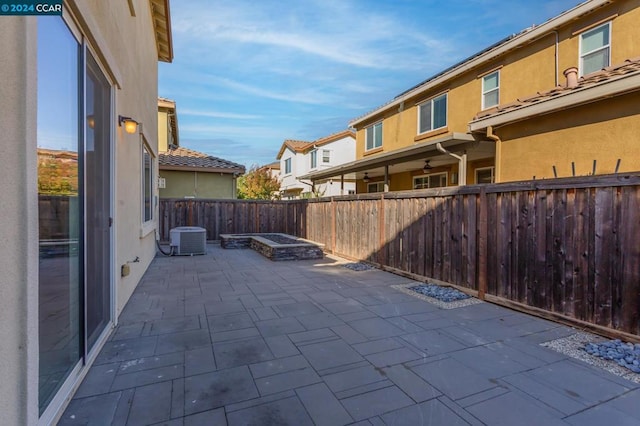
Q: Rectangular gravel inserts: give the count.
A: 3